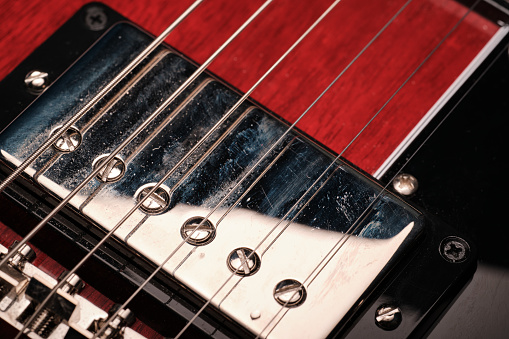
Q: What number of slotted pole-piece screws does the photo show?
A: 6